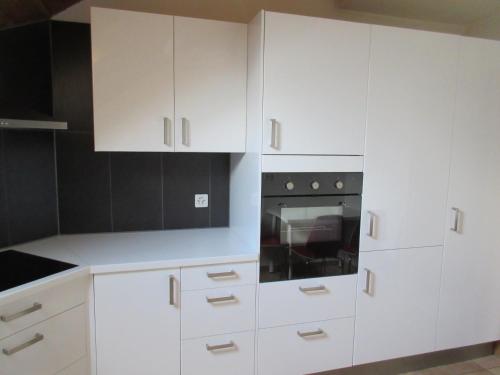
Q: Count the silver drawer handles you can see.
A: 7